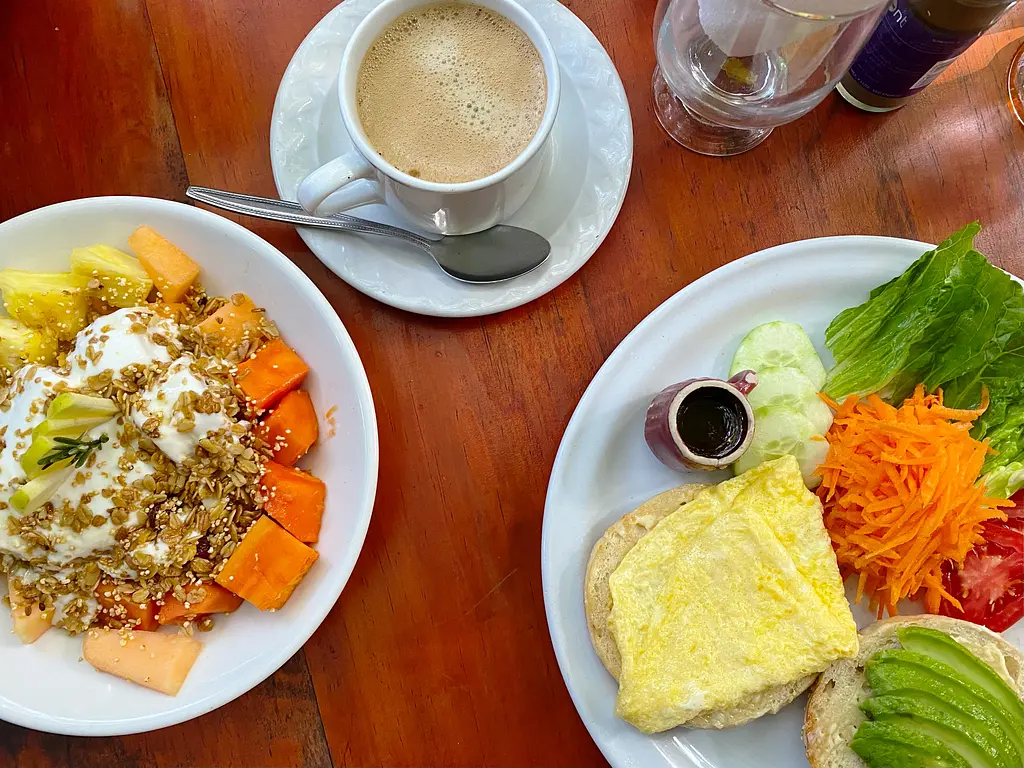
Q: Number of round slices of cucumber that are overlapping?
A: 3